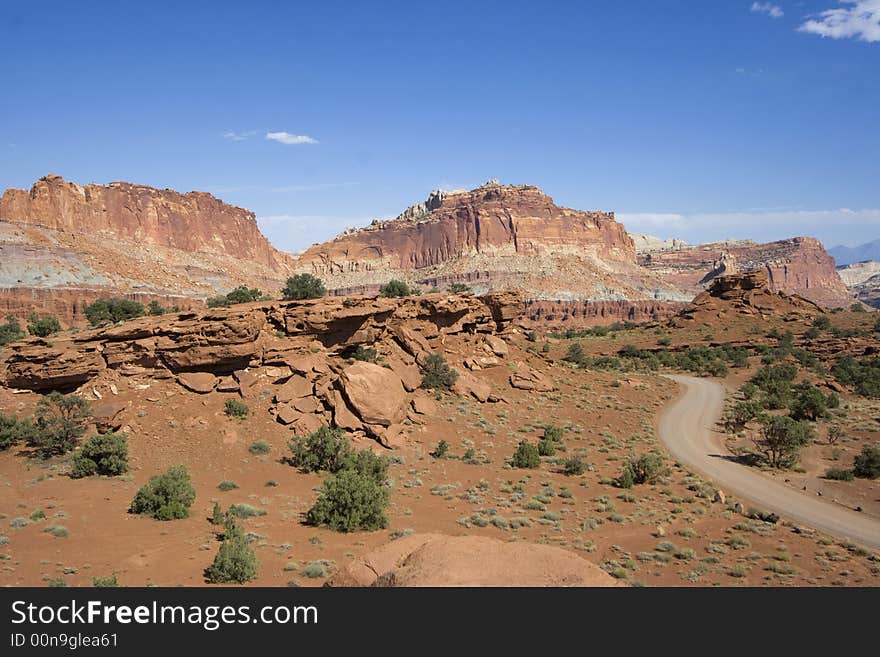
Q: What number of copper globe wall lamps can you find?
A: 0